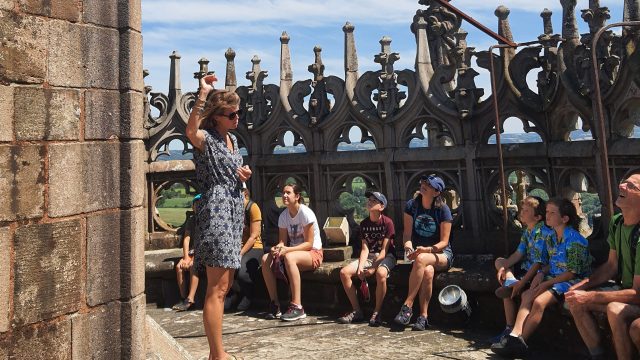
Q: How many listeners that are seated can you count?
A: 8